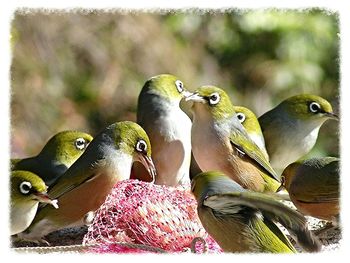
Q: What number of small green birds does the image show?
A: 9